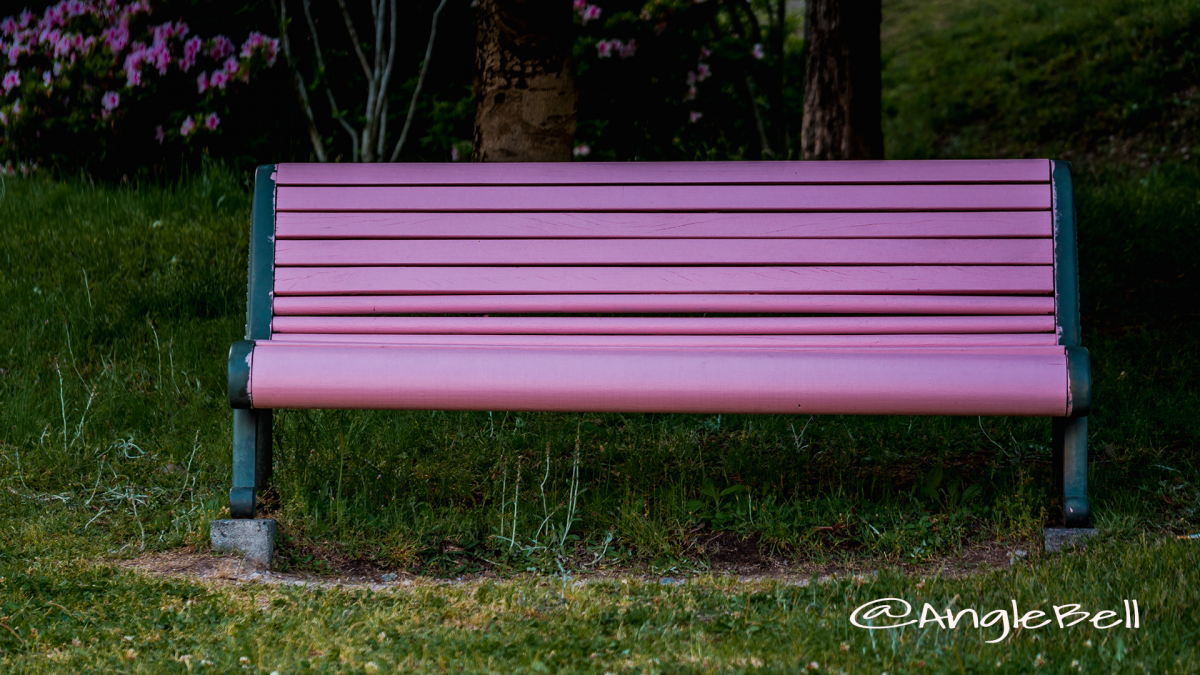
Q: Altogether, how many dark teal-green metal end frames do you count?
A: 2